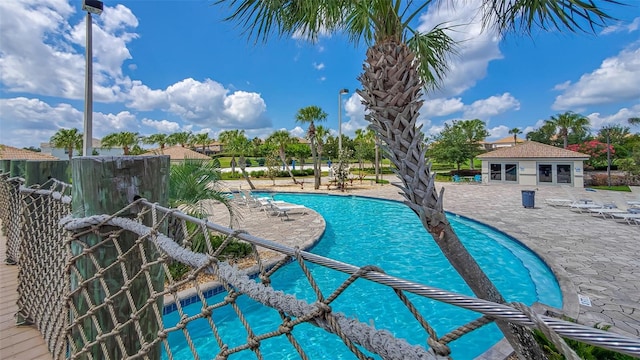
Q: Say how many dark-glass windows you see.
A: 4